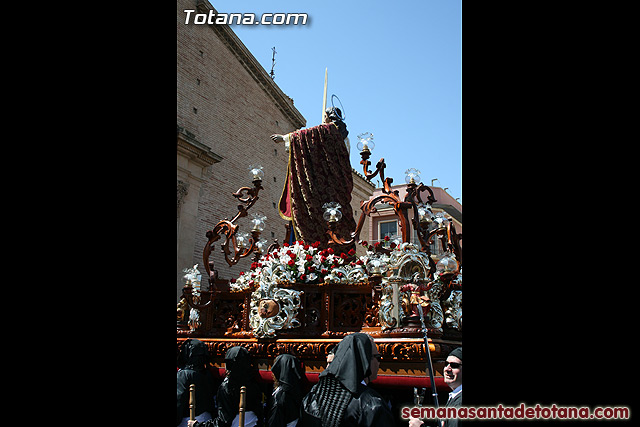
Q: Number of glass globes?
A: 12